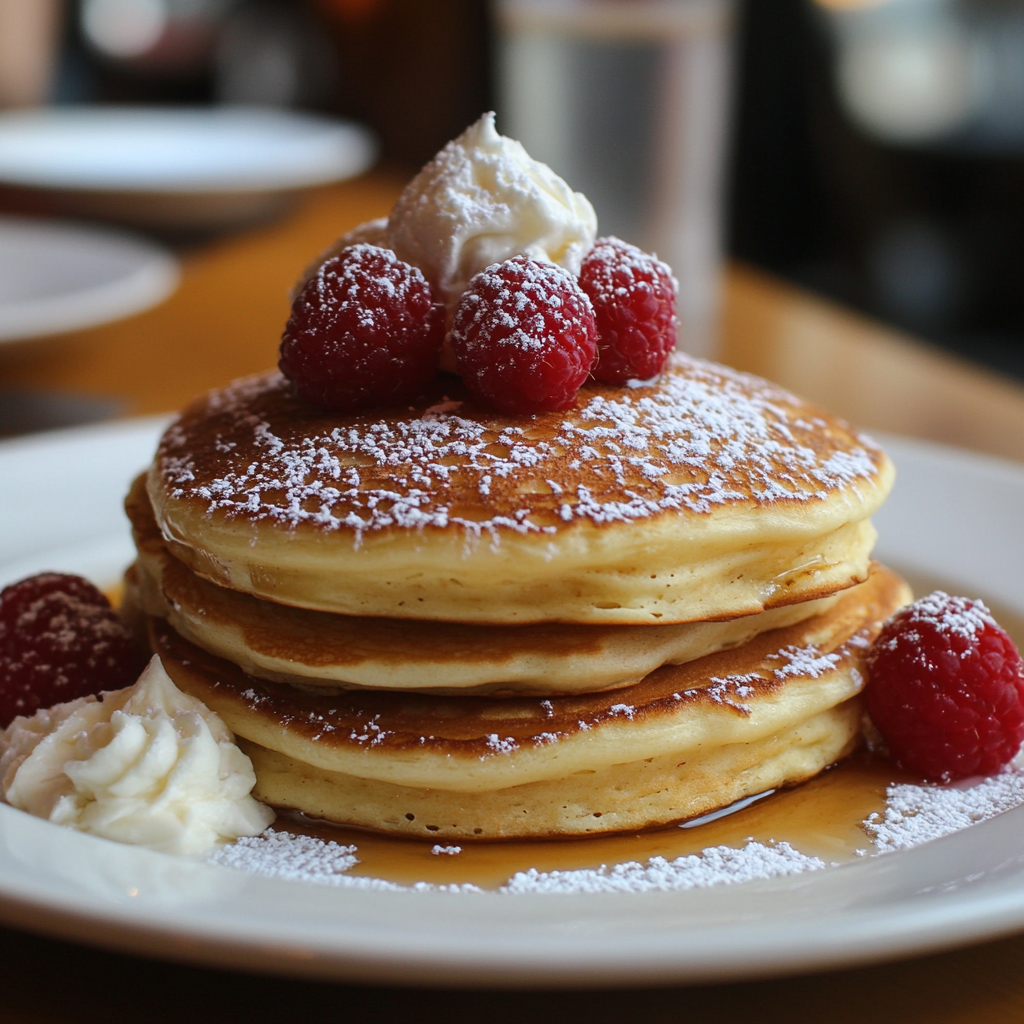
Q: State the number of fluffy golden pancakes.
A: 3